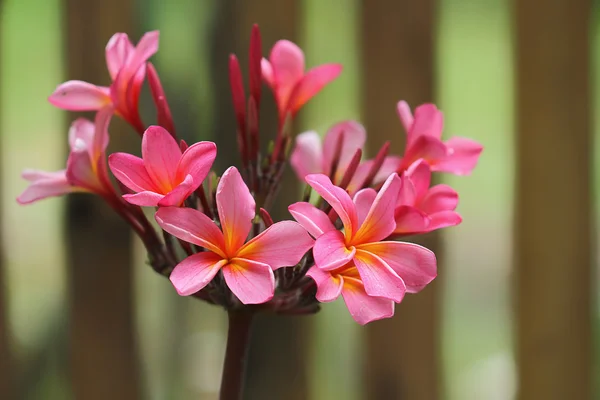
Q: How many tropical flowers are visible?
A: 10